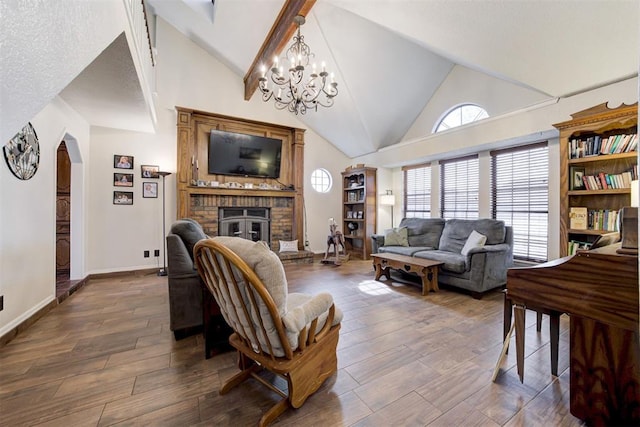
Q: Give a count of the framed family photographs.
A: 5